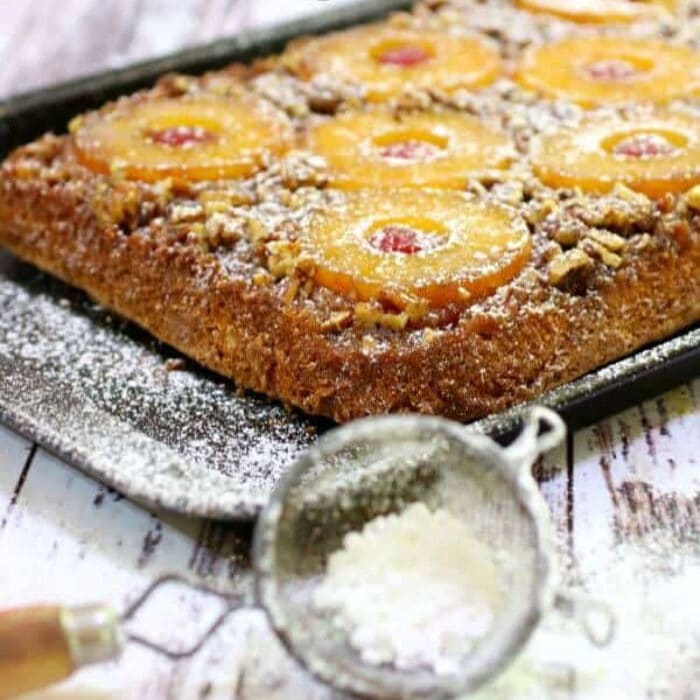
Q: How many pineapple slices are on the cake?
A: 7